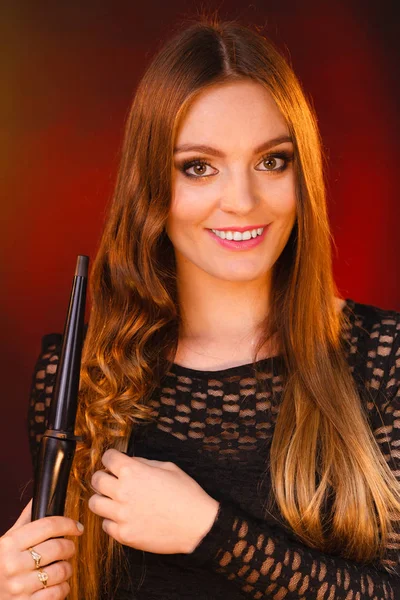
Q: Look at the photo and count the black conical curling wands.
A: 1